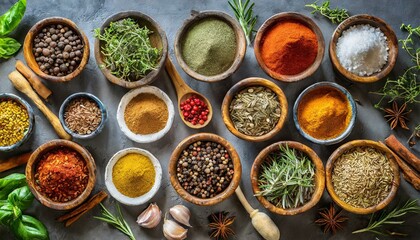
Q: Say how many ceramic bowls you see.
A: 5